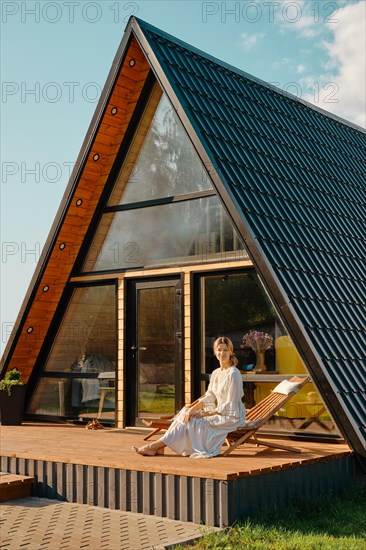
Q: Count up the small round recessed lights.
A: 7